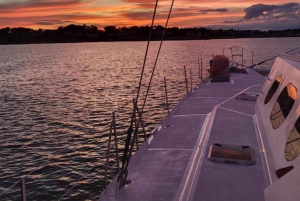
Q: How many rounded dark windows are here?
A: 3